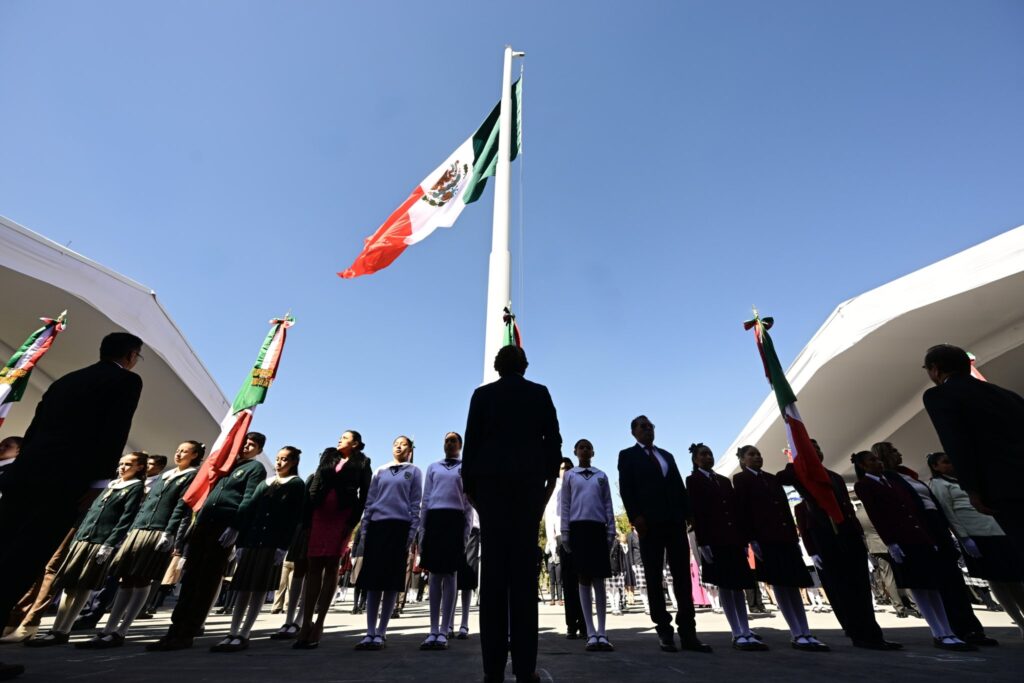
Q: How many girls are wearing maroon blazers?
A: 3